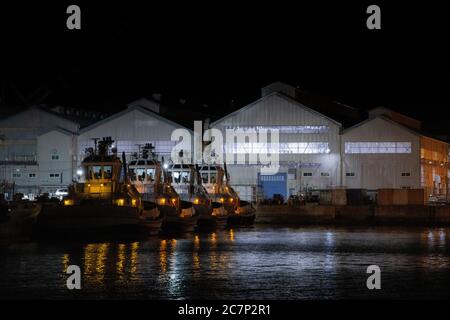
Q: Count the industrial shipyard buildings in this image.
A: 4